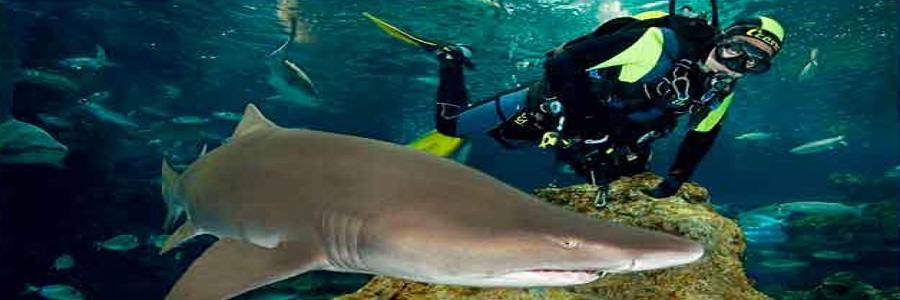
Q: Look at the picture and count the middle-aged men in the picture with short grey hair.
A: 0